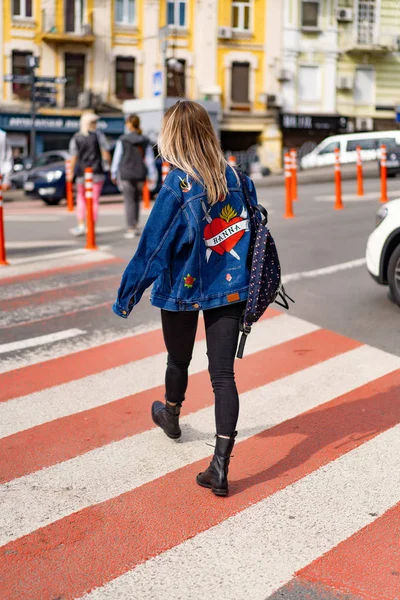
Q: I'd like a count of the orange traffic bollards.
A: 11